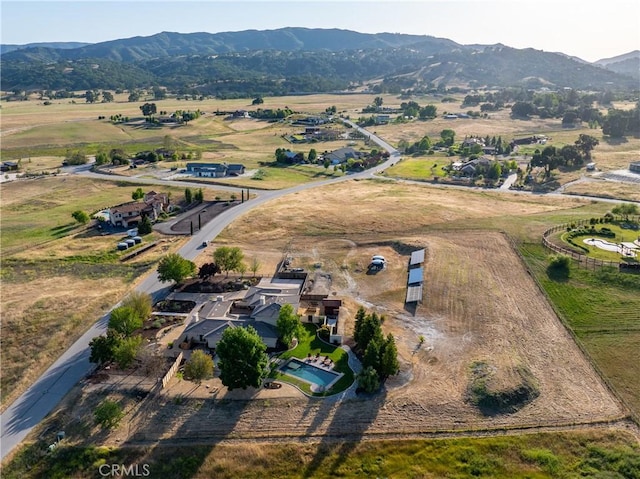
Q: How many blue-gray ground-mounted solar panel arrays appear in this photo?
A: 3